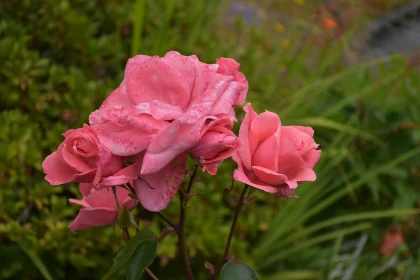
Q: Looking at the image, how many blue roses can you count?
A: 0